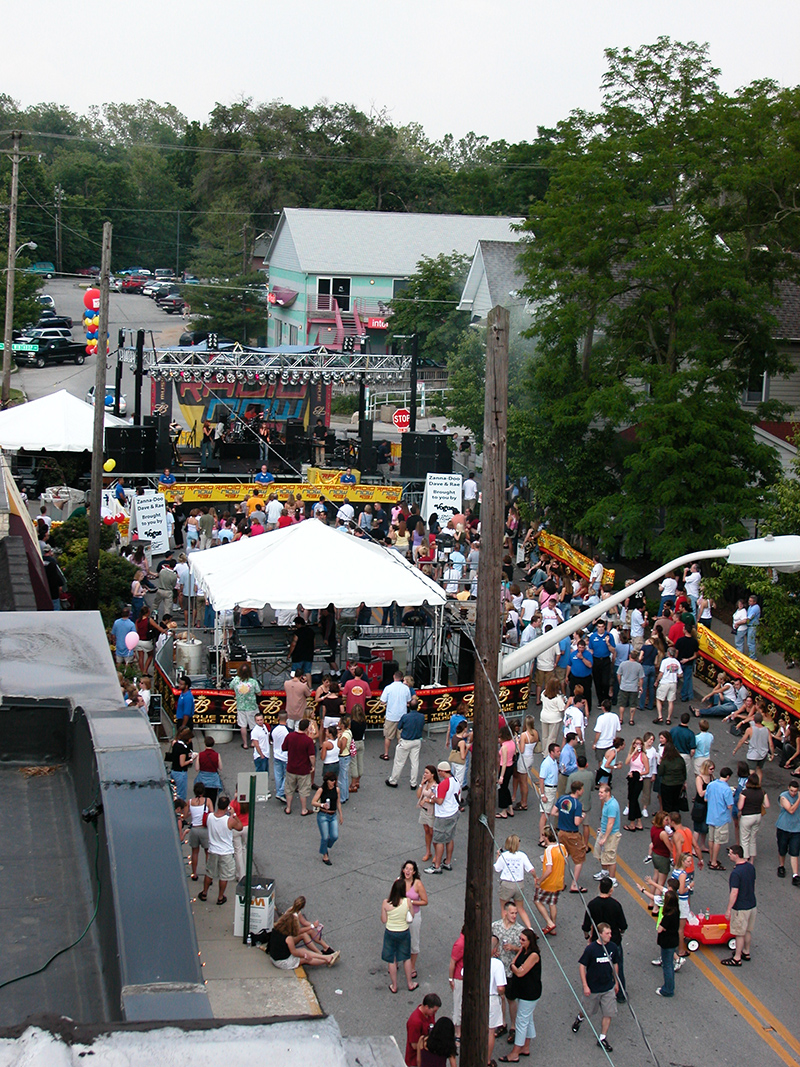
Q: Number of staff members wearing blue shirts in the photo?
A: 7